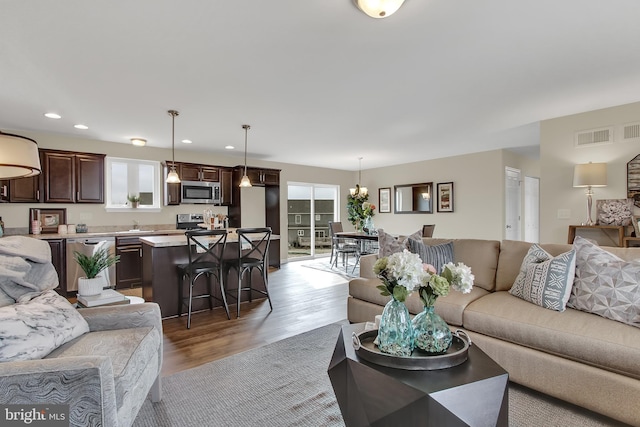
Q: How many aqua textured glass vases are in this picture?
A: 2